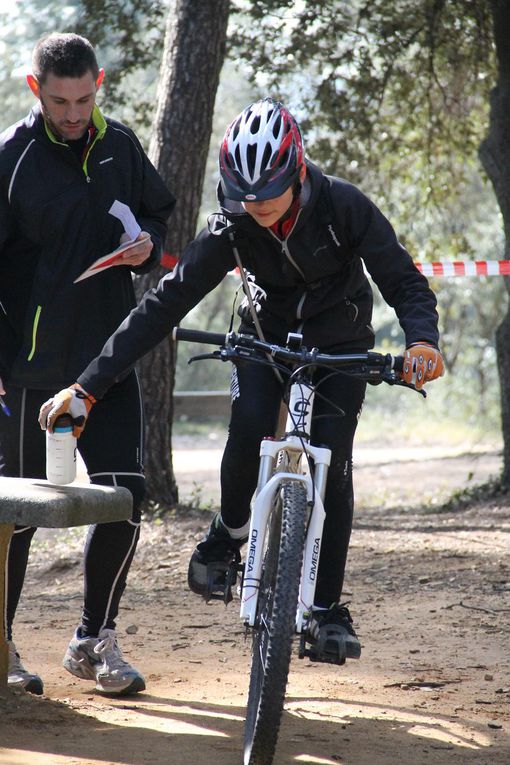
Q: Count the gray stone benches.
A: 1